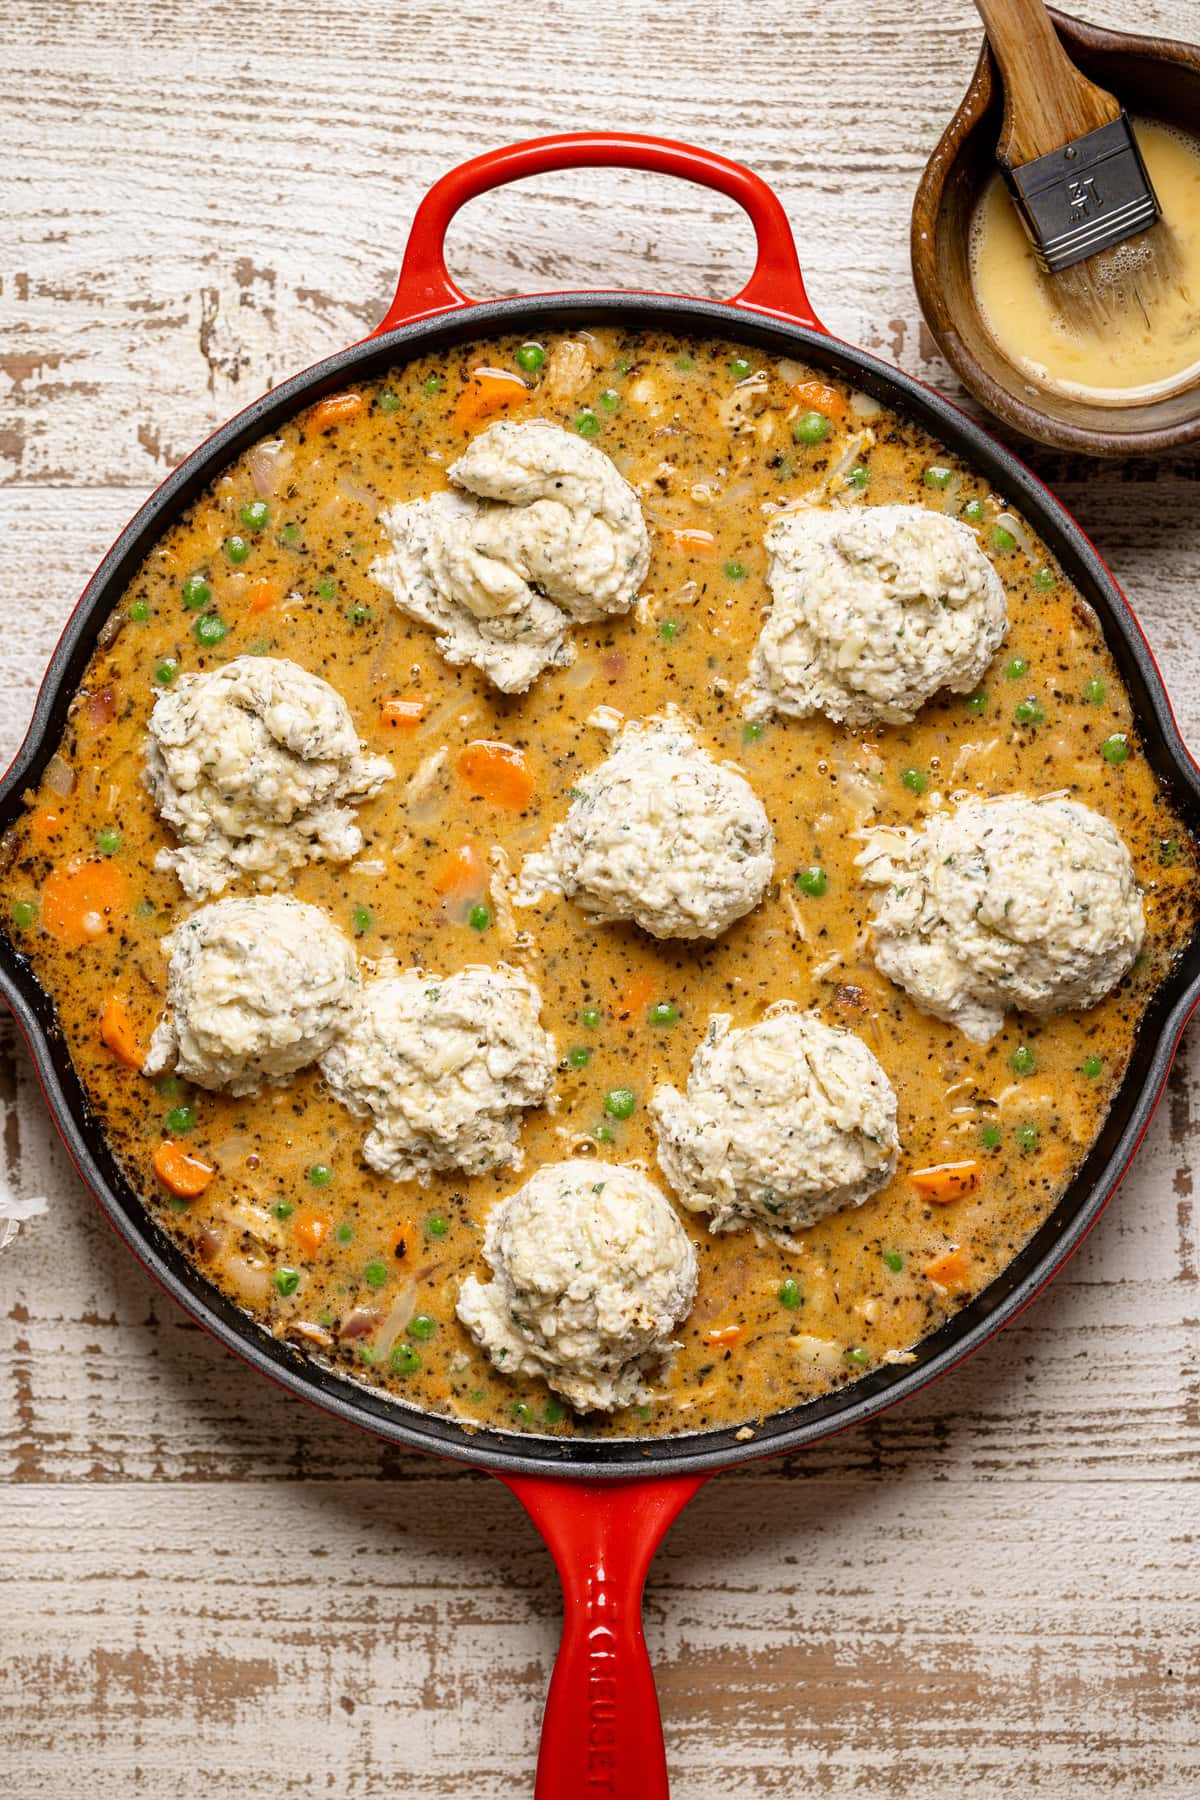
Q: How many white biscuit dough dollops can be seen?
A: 9